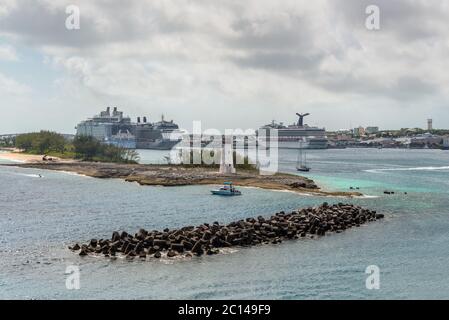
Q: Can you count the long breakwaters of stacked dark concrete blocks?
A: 1